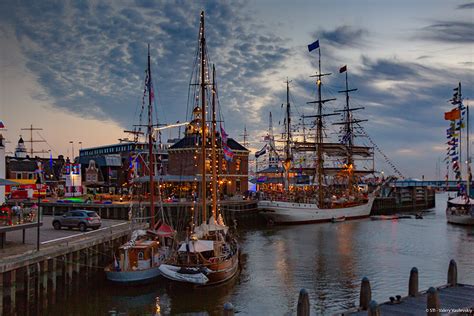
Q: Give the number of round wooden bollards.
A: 7